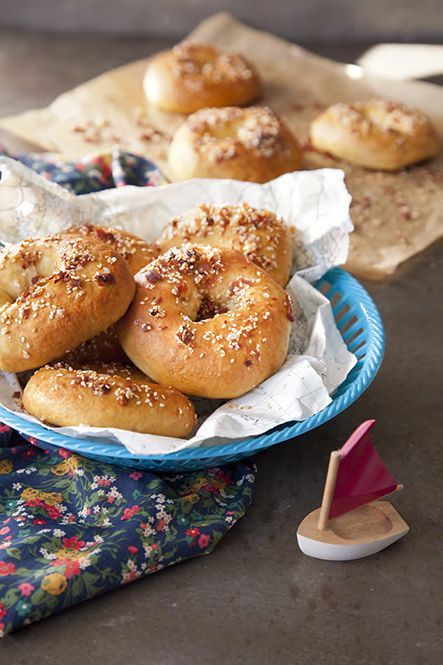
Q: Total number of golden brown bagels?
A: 8